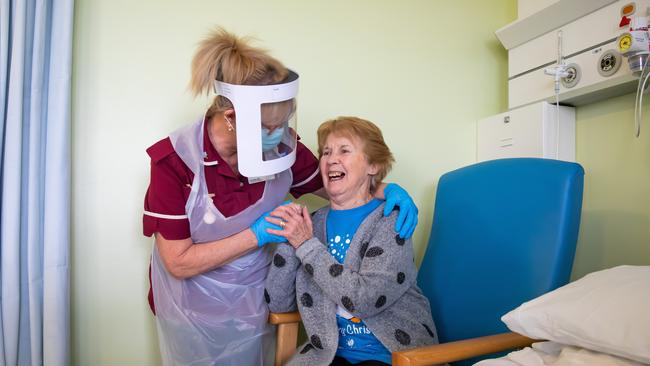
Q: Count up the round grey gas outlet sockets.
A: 2